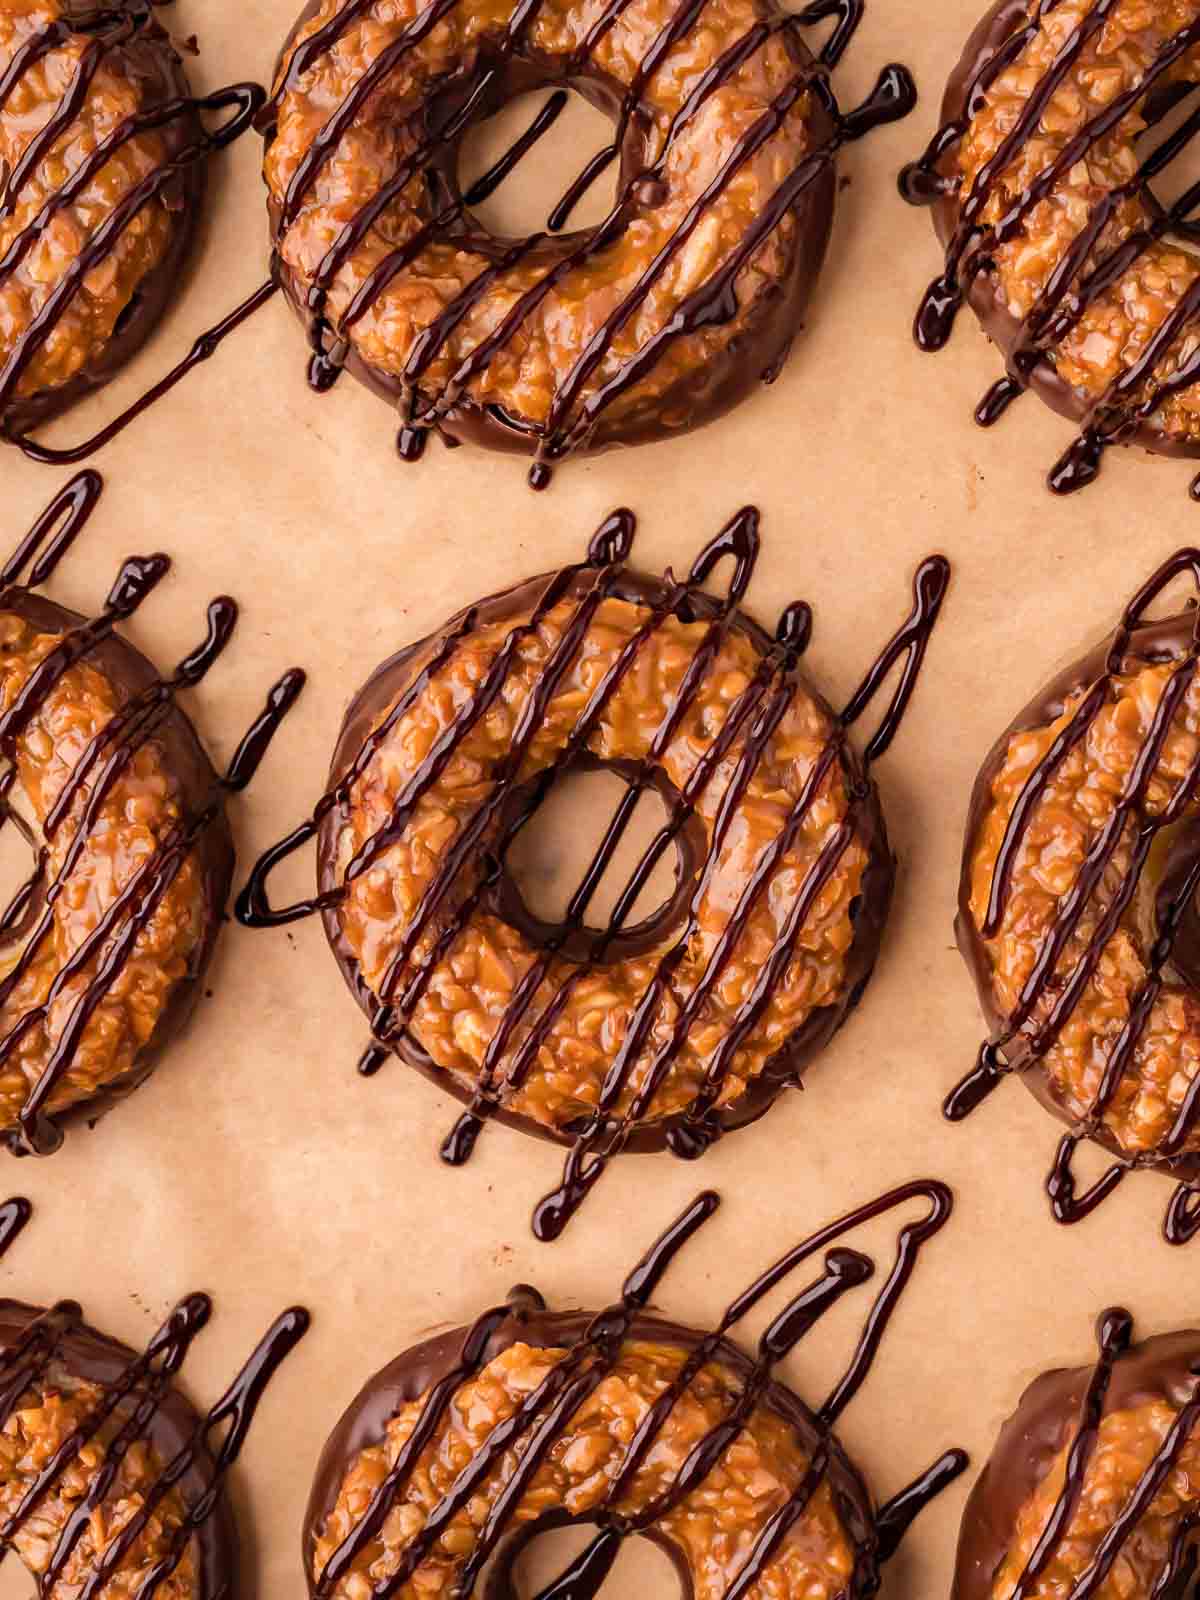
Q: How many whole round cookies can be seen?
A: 1